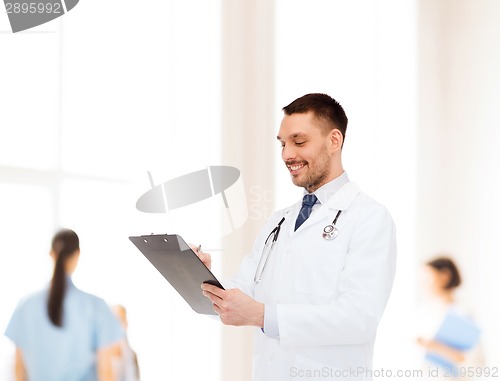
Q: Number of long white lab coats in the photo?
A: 1